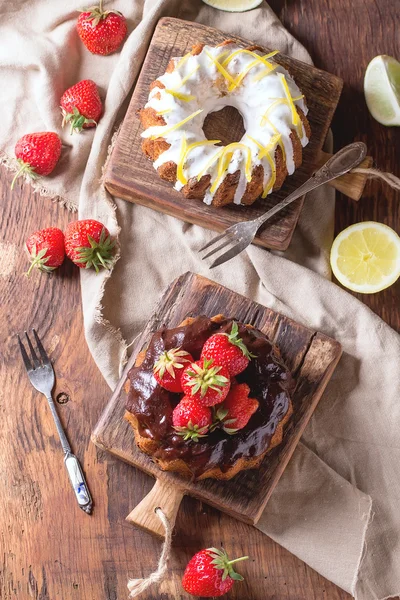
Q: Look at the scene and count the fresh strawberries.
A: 11